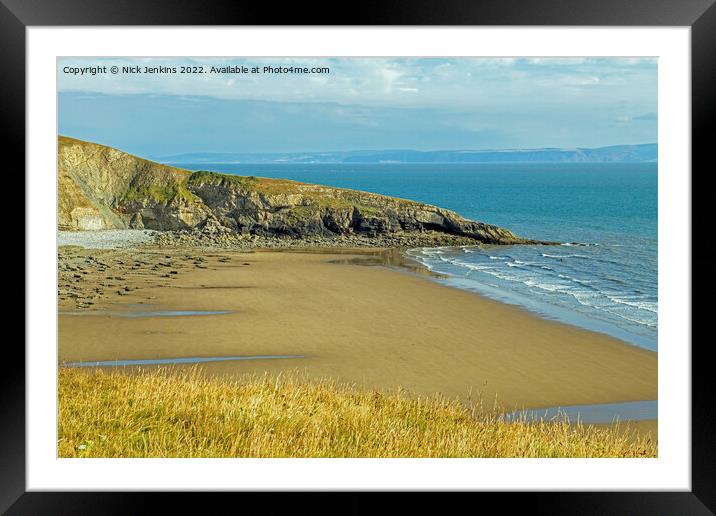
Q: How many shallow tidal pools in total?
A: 3